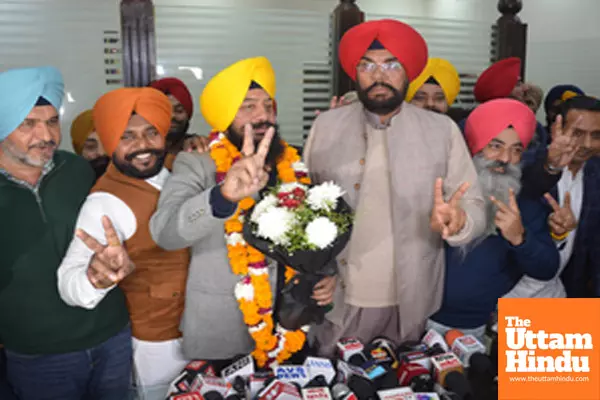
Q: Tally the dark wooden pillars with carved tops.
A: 3